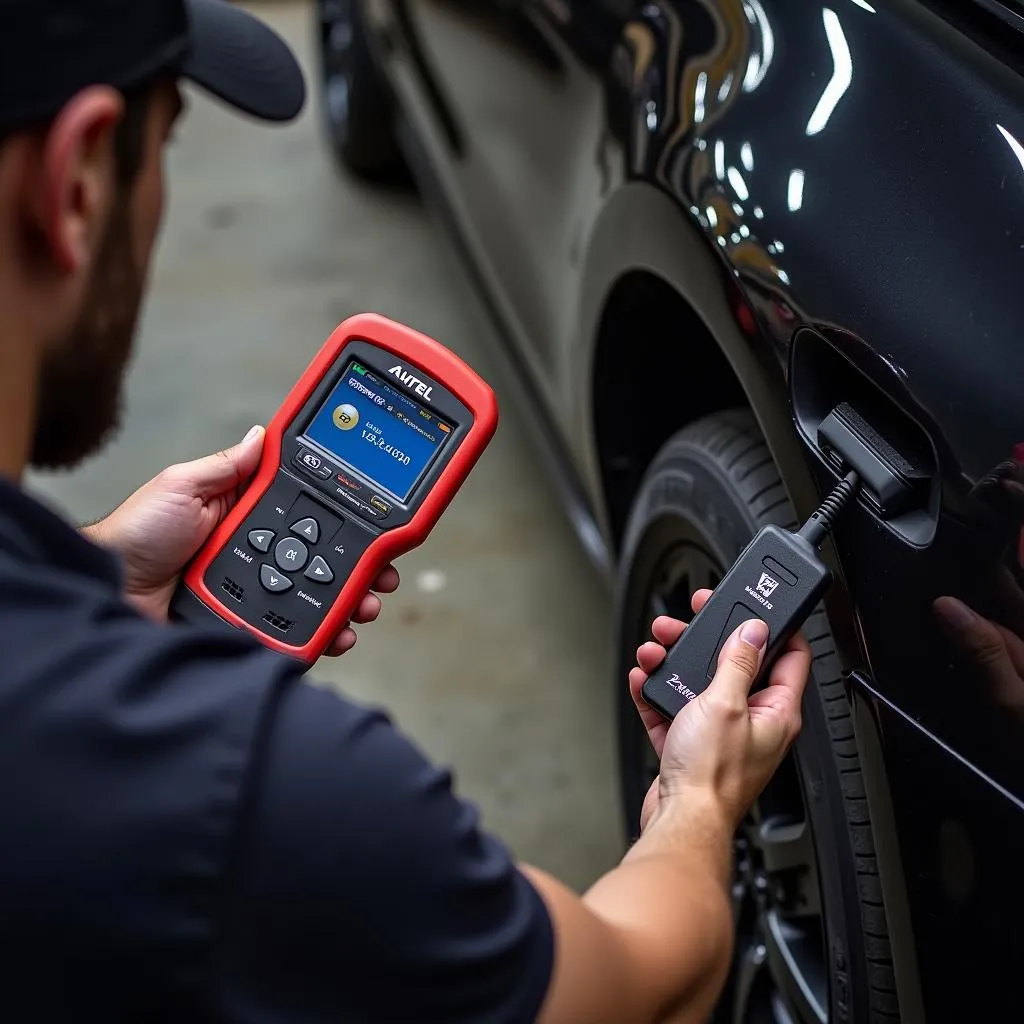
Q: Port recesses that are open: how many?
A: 1